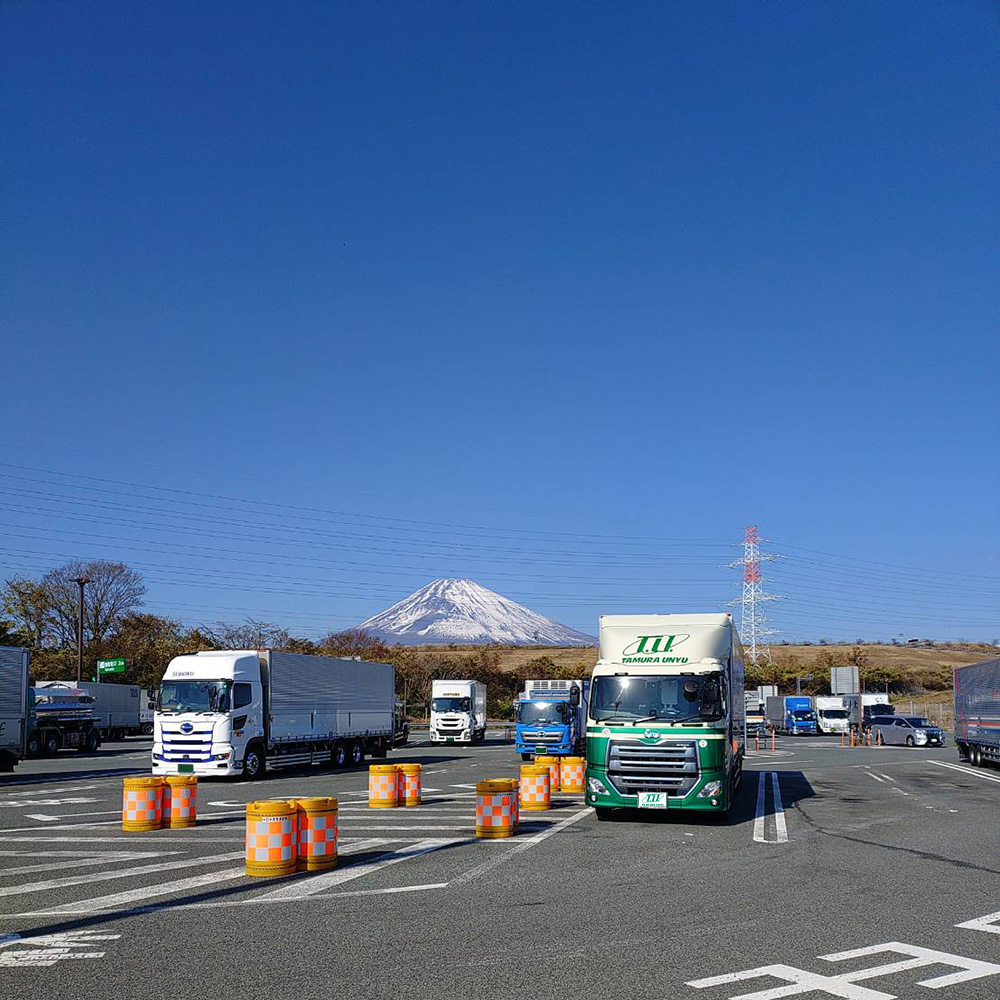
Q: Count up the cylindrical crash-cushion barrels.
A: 11